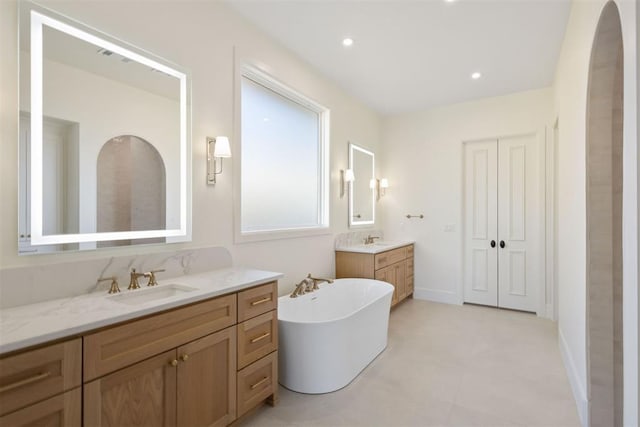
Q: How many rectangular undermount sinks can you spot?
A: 2